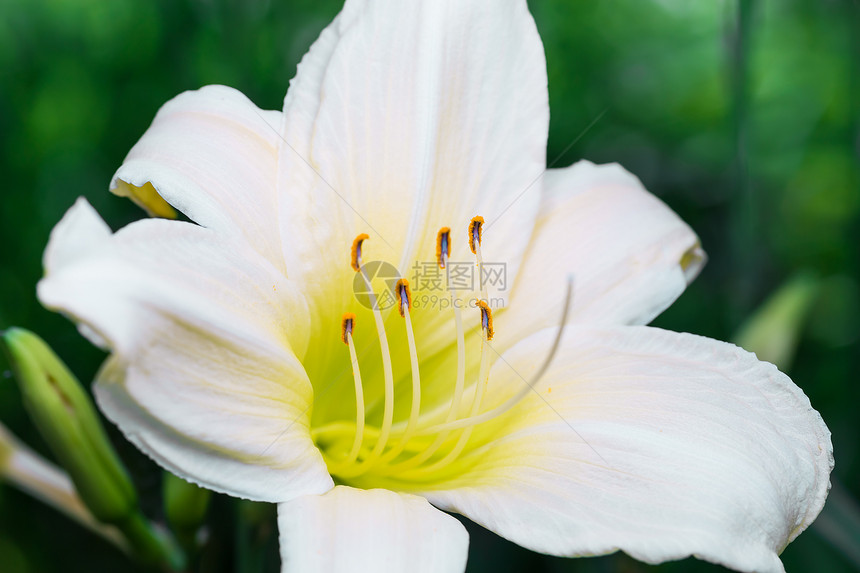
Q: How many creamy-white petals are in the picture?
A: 6